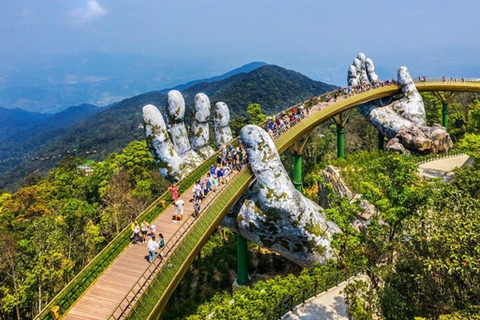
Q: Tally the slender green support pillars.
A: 5